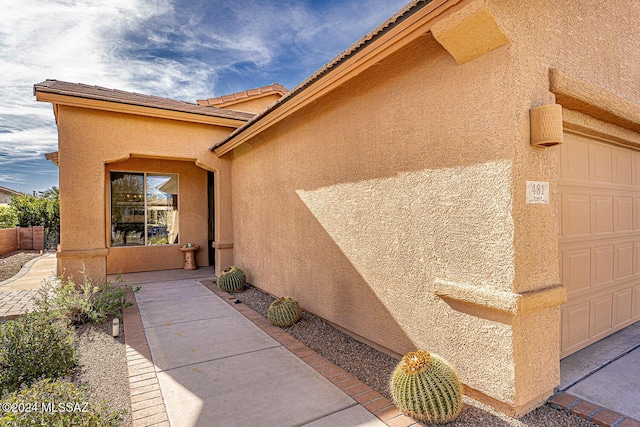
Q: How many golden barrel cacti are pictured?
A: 3